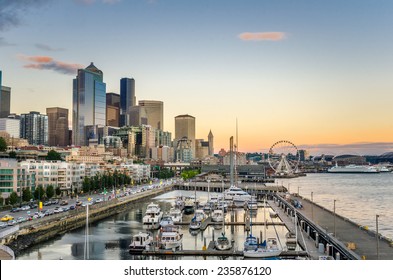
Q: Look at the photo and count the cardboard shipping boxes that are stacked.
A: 0